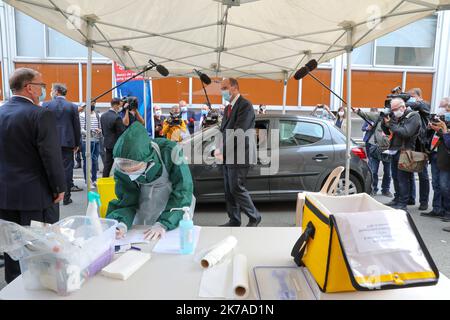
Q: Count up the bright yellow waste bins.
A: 1